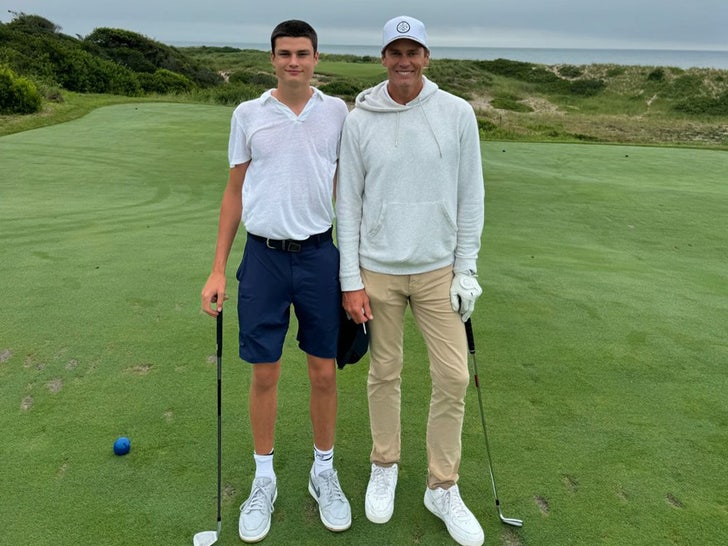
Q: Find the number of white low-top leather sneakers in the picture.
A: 2